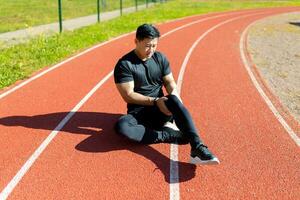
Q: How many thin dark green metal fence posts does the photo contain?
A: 5